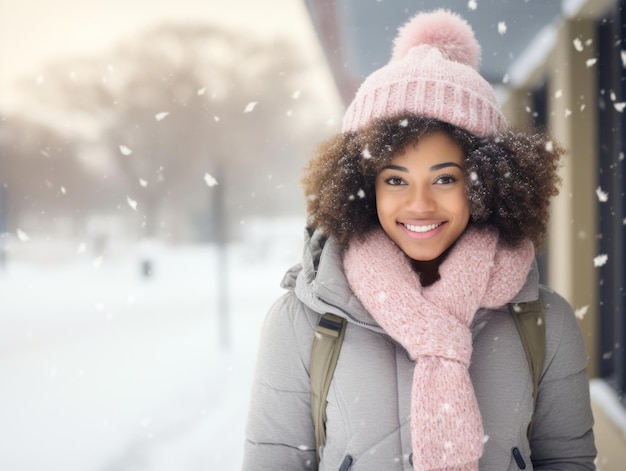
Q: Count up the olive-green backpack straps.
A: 2